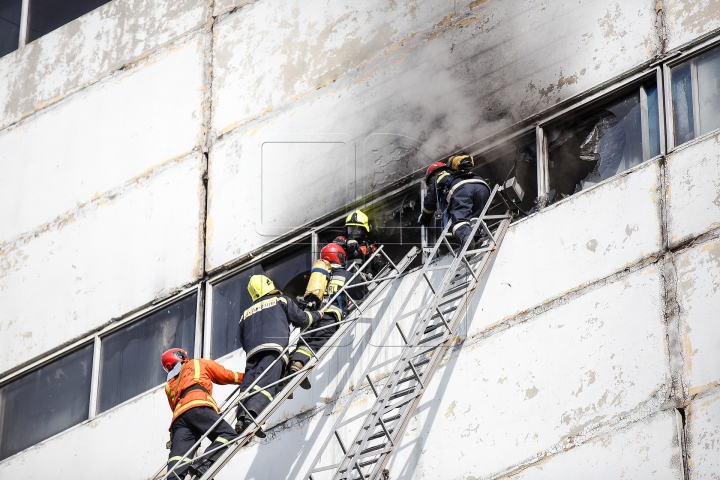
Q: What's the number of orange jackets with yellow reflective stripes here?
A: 1